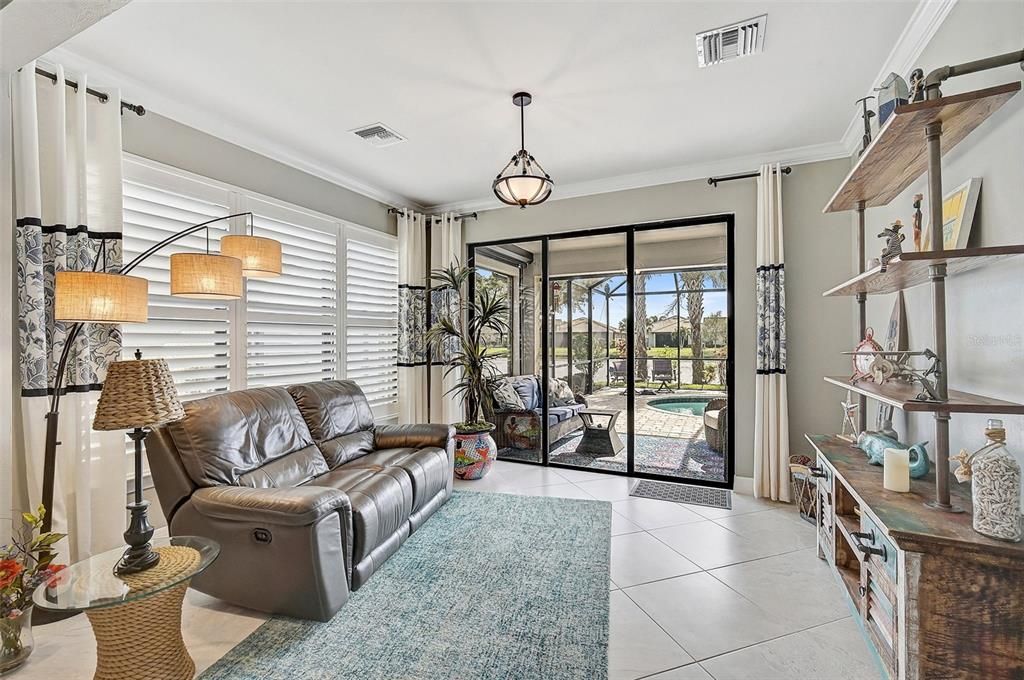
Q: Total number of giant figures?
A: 0